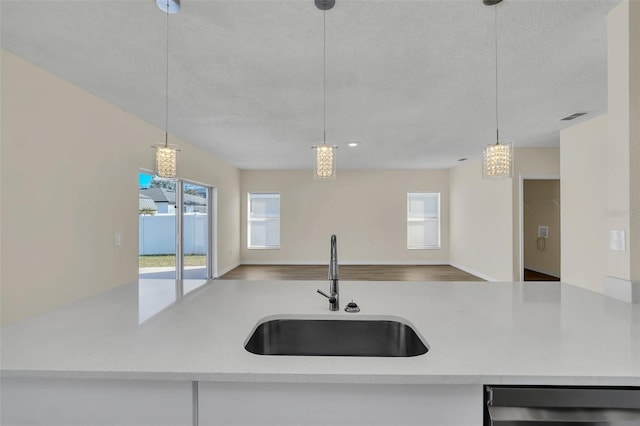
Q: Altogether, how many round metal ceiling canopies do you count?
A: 3